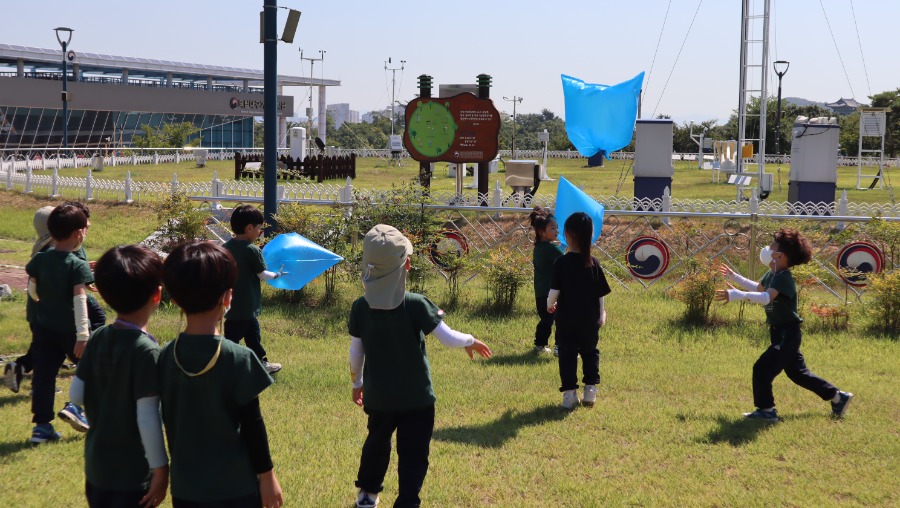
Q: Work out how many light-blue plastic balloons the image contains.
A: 3